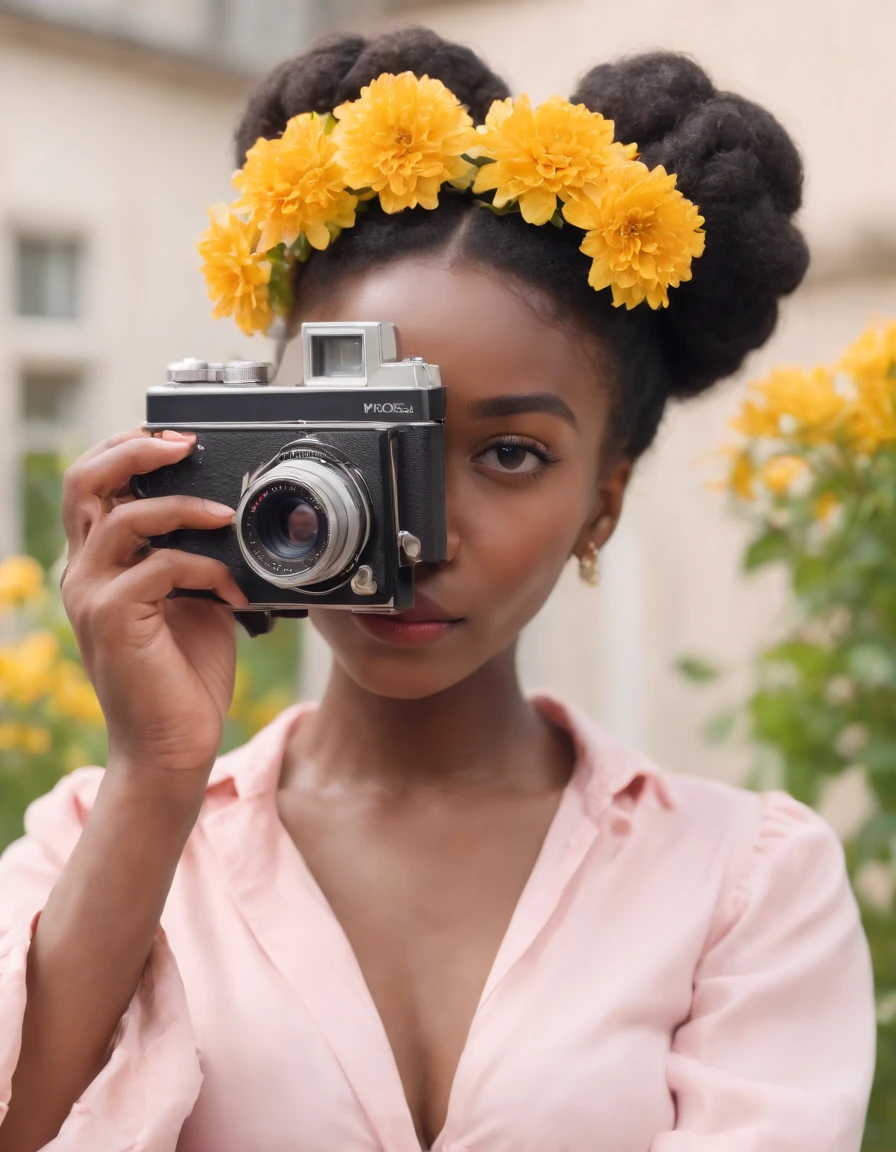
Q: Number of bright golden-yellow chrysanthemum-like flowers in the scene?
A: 5